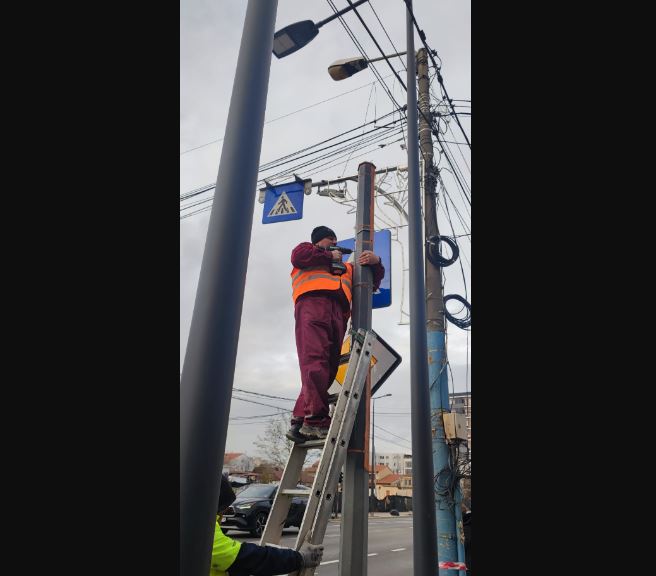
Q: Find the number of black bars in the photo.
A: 2